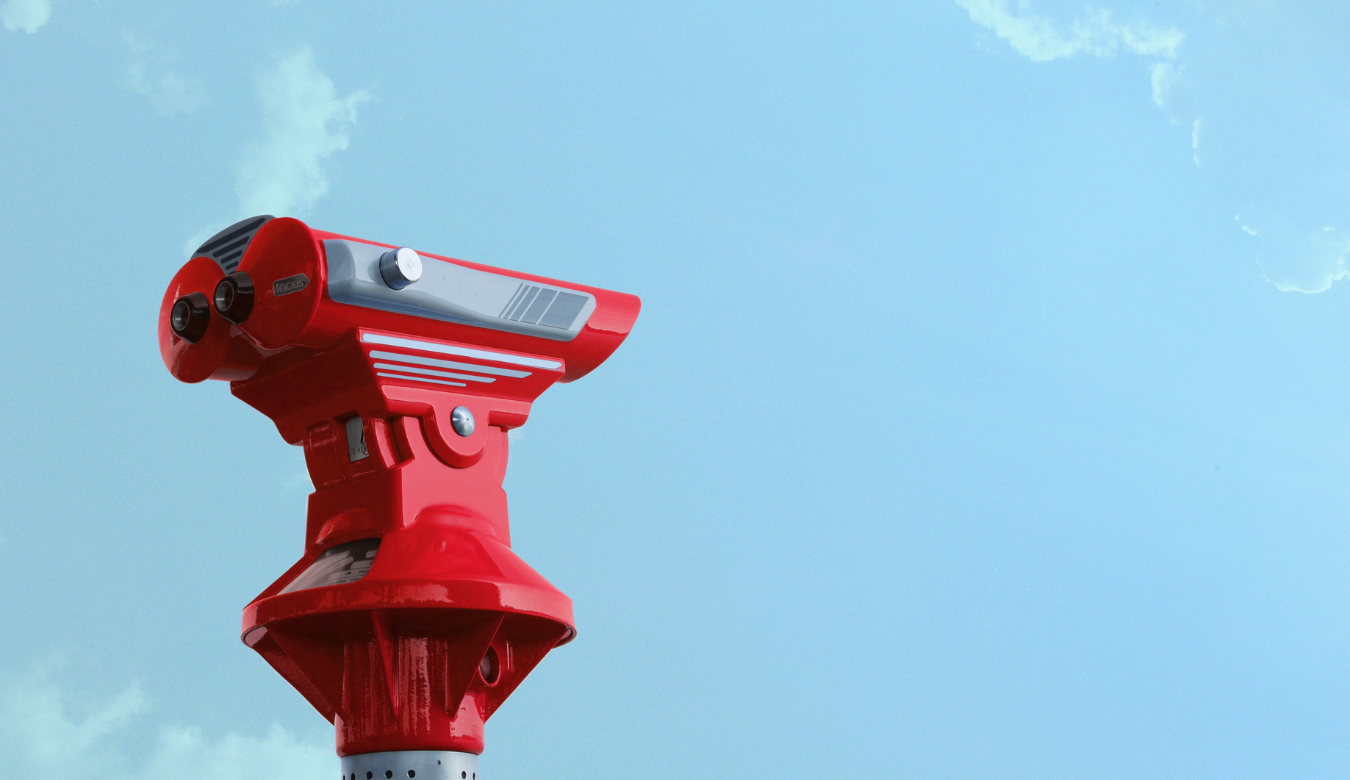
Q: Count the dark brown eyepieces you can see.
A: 2